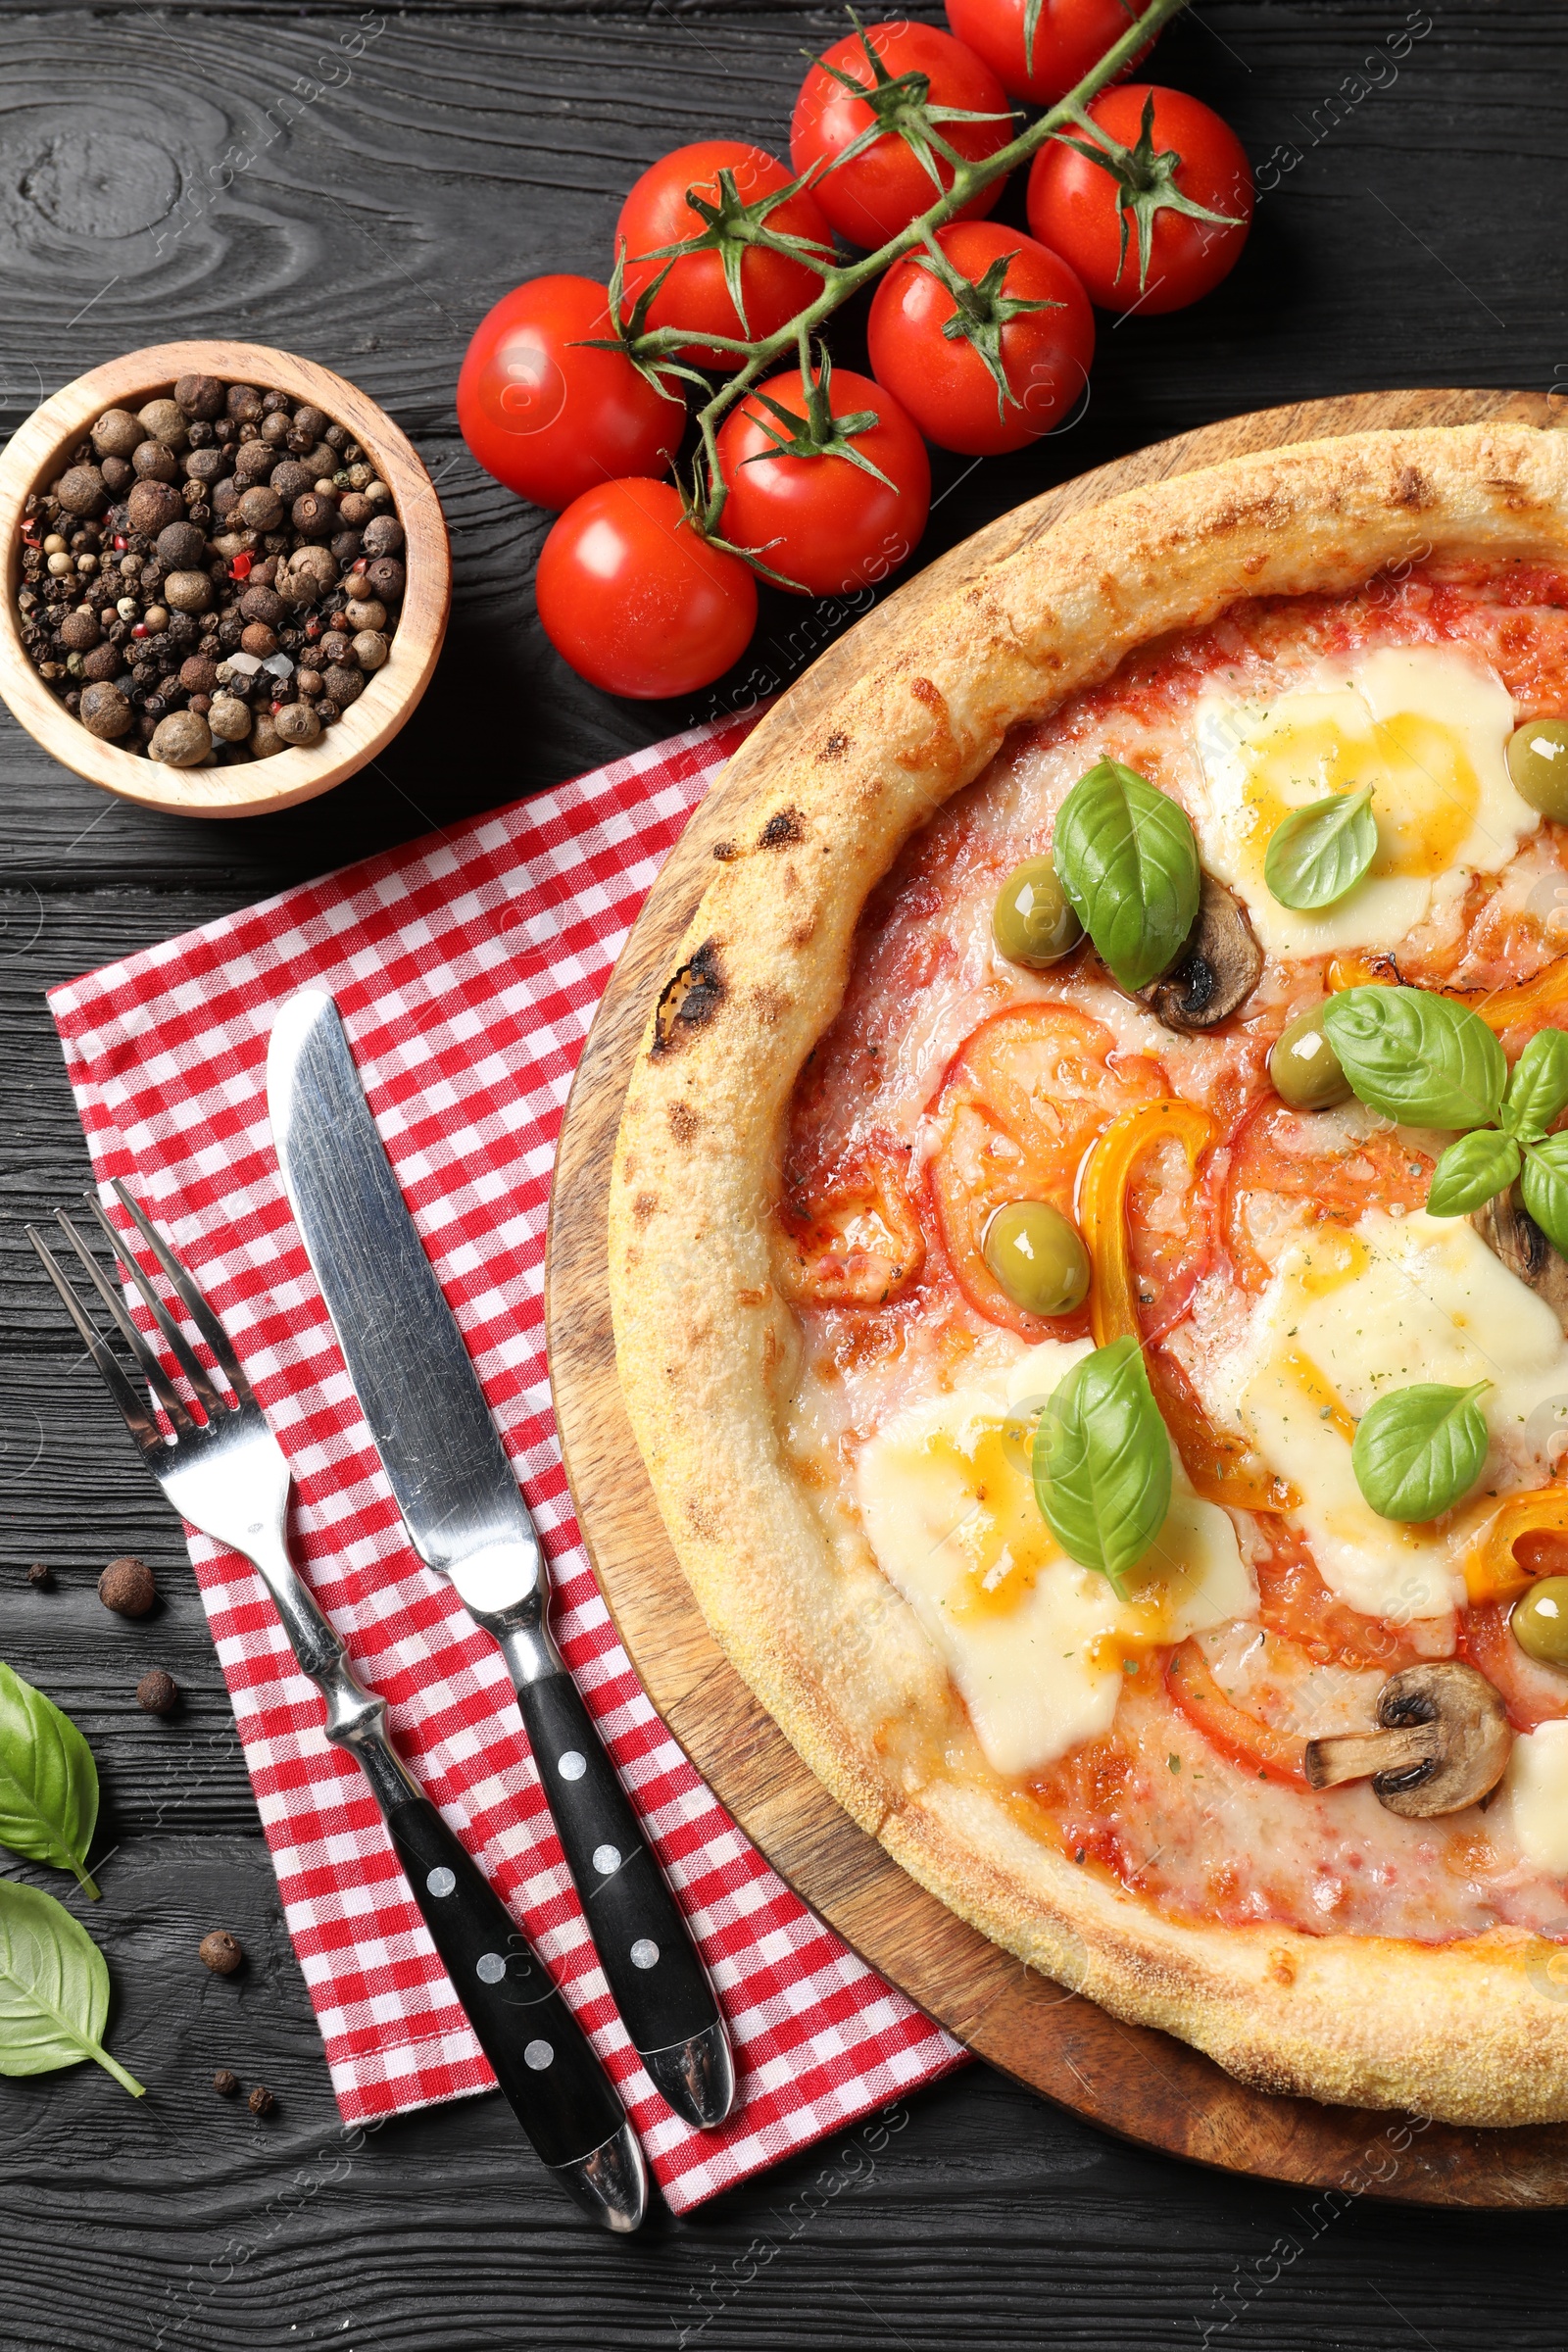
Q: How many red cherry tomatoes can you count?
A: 8